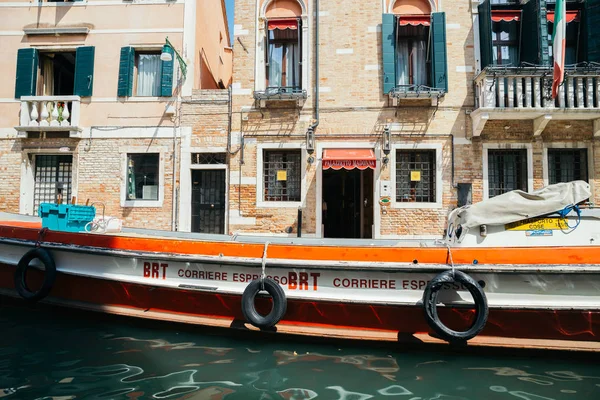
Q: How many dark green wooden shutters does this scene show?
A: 10